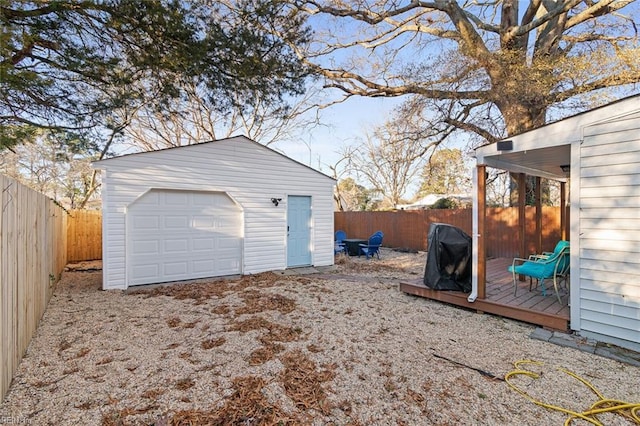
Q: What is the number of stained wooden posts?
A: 4